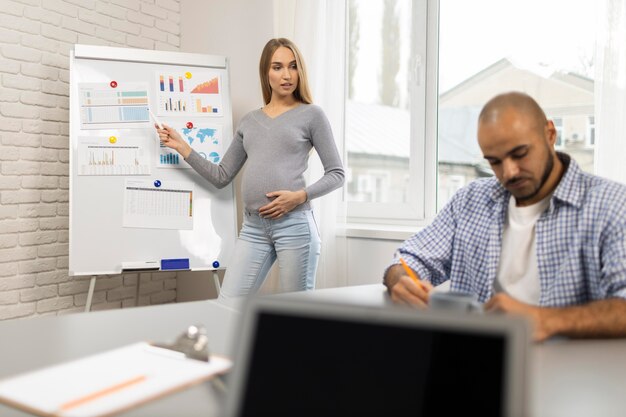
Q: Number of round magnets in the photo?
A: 6